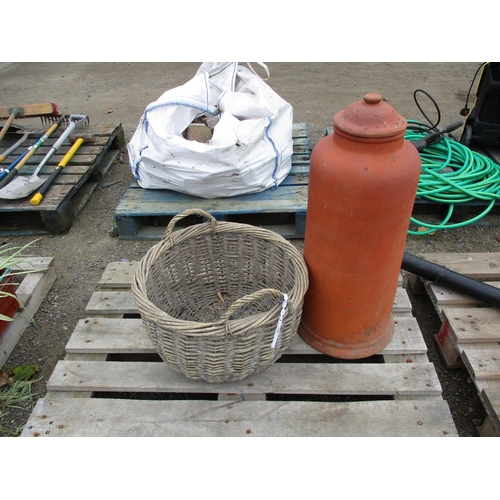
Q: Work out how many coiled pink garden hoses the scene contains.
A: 0